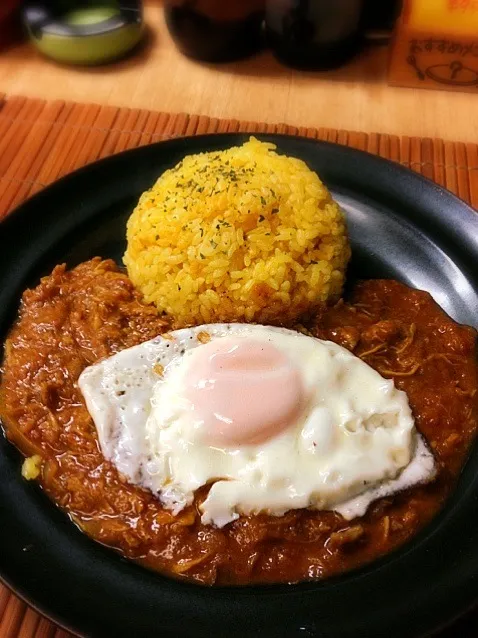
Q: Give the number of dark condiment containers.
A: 2